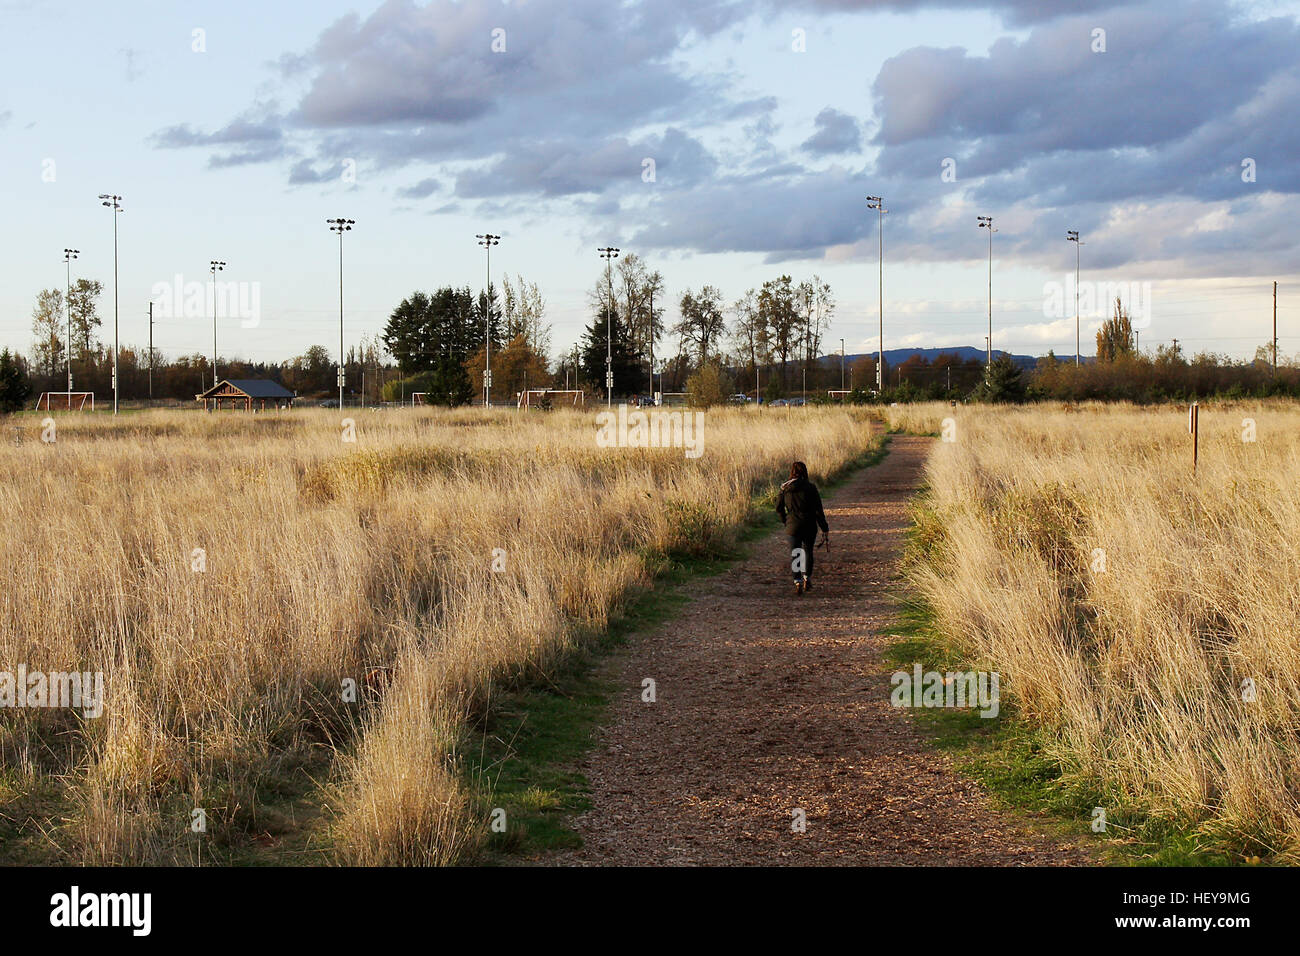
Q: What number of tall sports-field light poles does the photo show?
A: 9